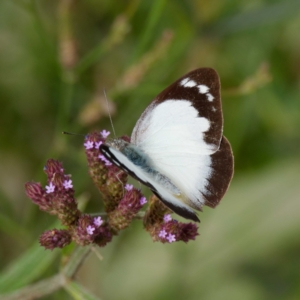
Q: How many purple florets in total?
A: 14